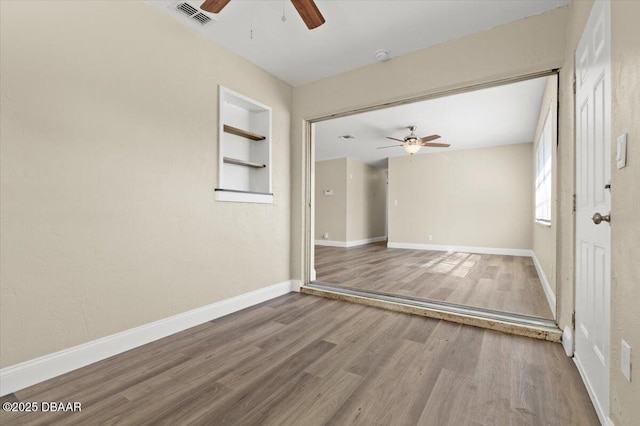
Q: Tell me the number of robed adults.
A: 0